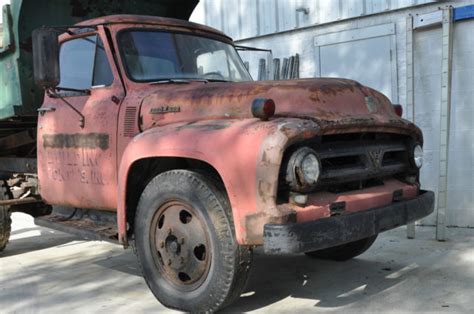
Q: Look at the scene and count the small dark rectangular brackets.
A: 2